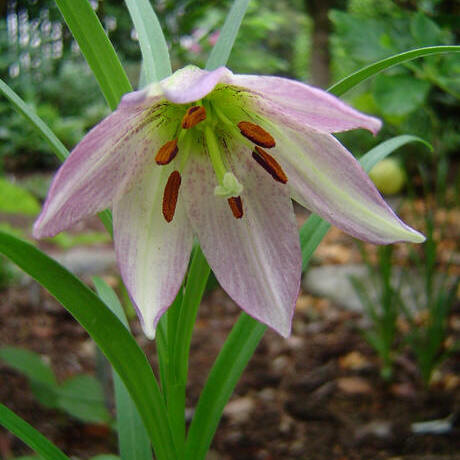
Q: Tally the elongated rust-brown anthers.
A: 6